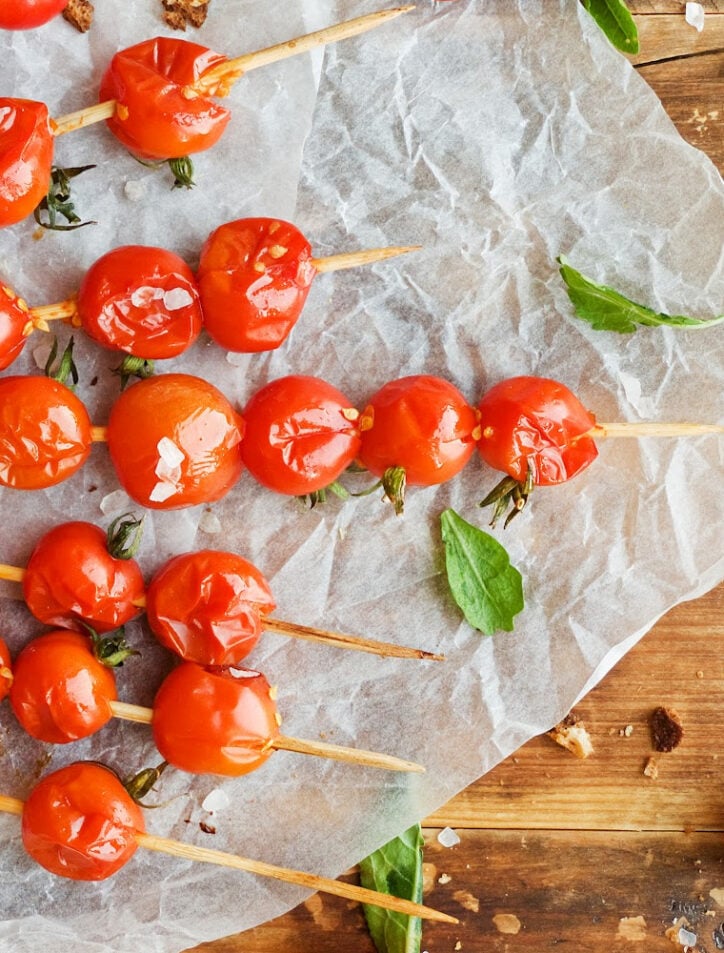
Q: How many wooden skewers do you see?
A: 6